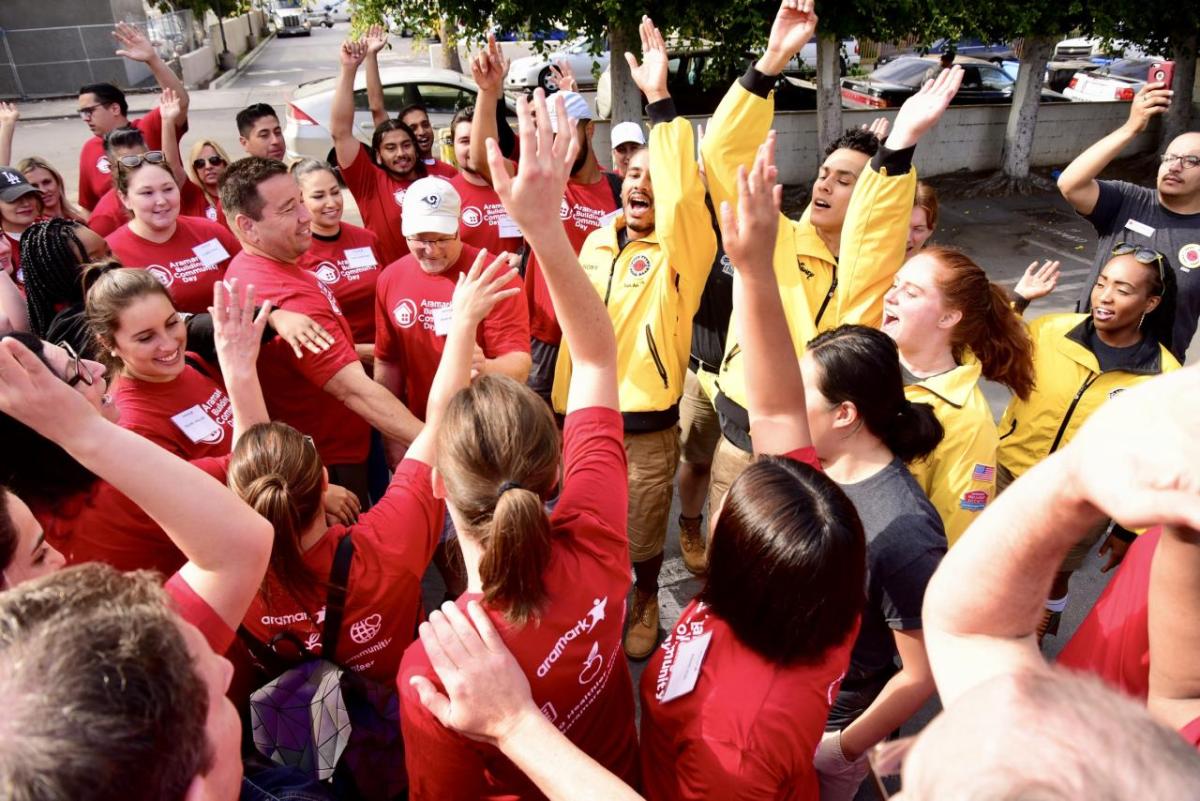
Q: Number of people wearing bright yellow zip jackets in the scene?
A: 4